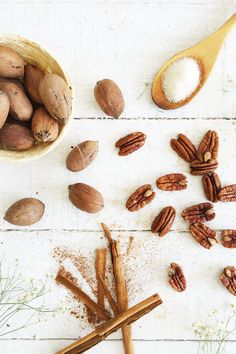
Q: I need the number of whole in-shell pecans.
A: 11